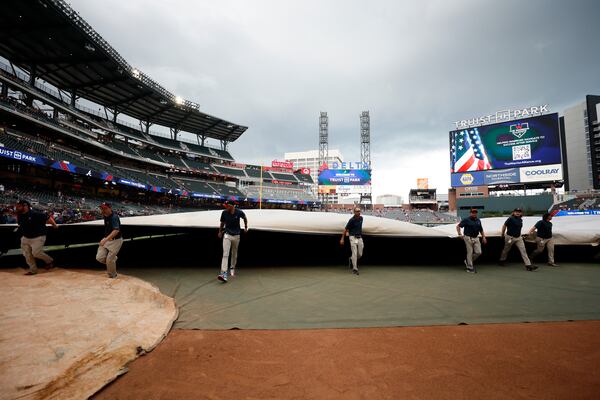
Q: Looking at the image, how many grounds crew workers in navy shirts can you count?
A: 7